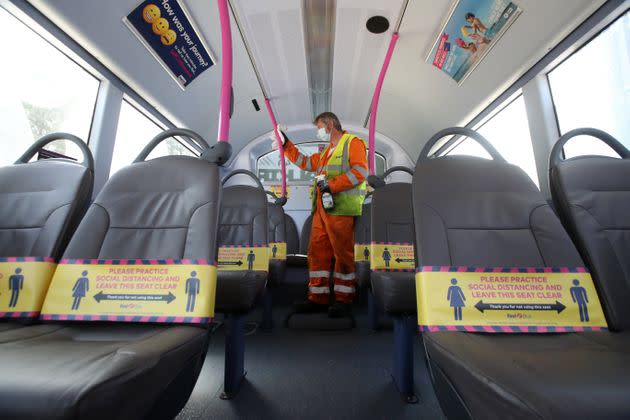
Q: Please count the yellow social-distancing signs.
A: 7